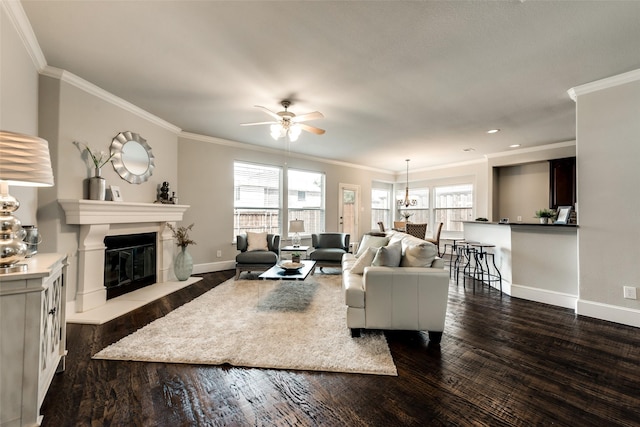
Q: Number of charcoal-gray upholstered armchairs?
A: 2